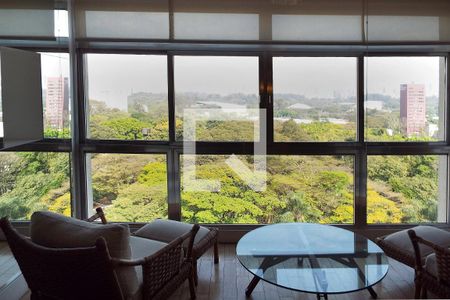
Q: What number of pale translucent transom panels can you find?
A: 5